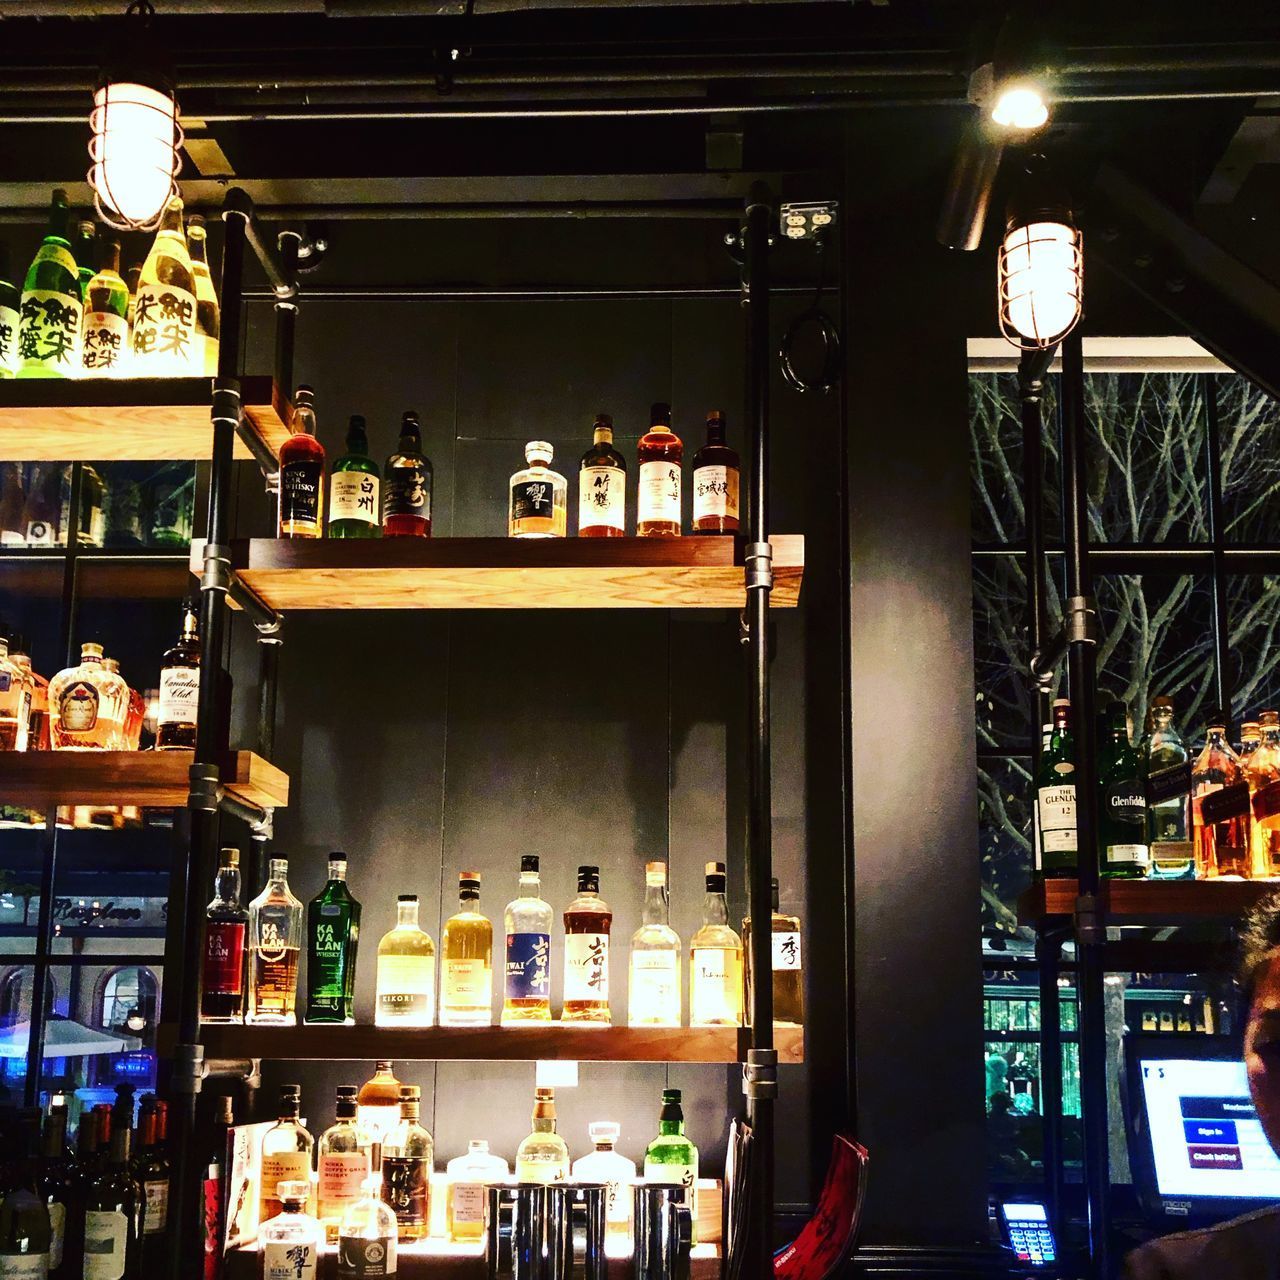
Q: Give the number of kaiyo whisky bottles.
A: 1